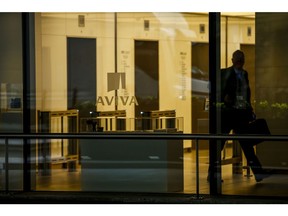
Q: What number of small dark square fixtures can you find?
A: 4